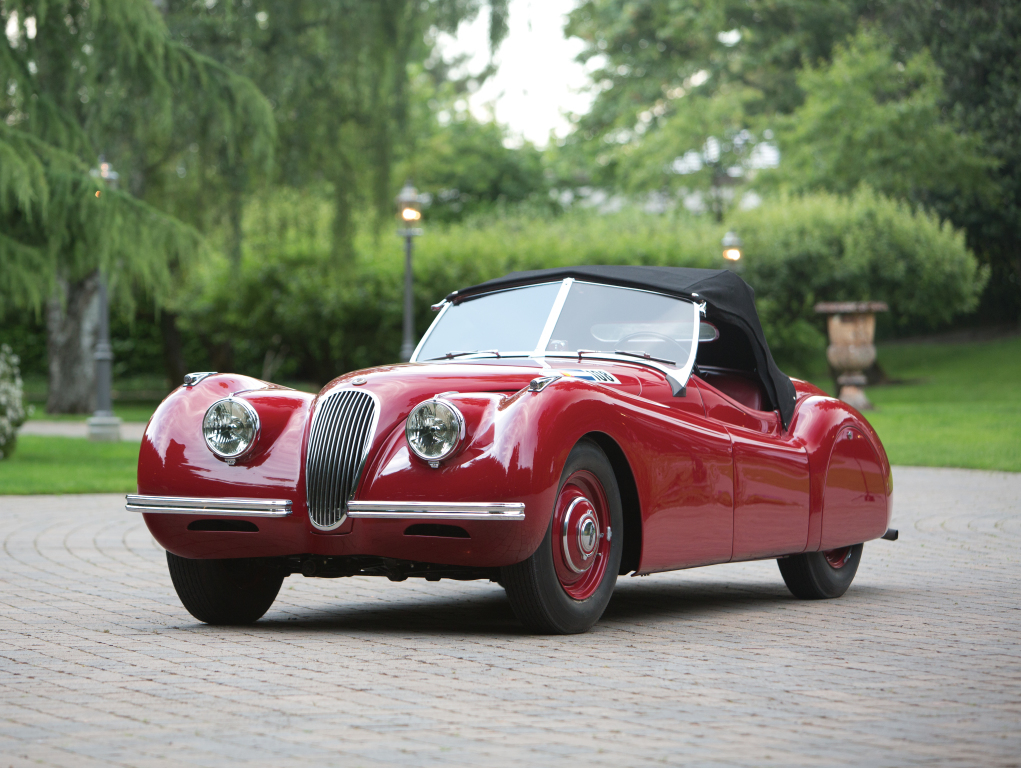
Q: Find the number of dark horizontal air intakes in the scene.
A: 2